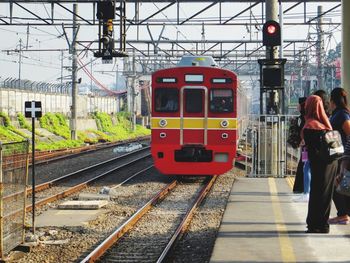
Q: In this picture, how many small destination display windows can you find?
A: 3